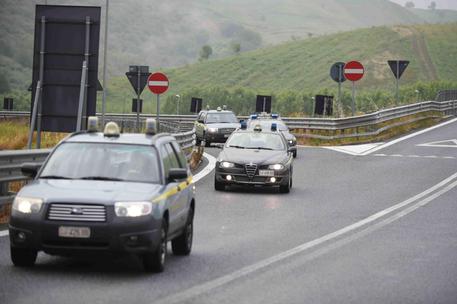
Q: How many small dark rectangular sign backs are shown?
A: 5